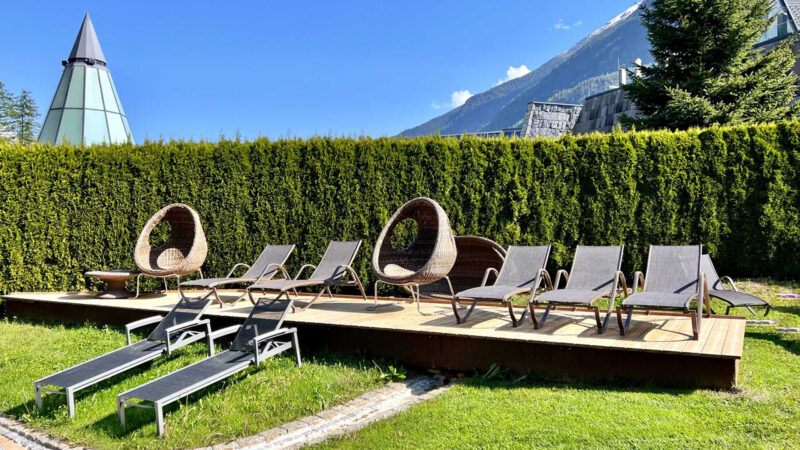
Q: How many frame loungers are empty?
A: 8